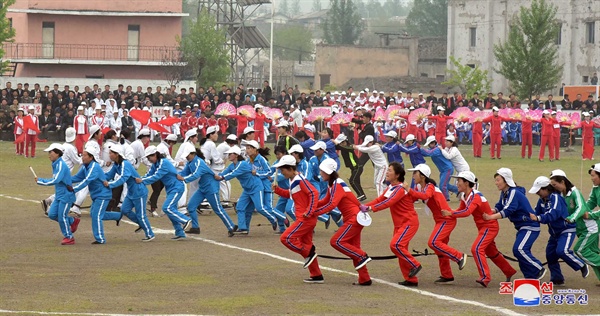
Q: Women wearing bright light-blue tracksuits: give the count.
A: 10